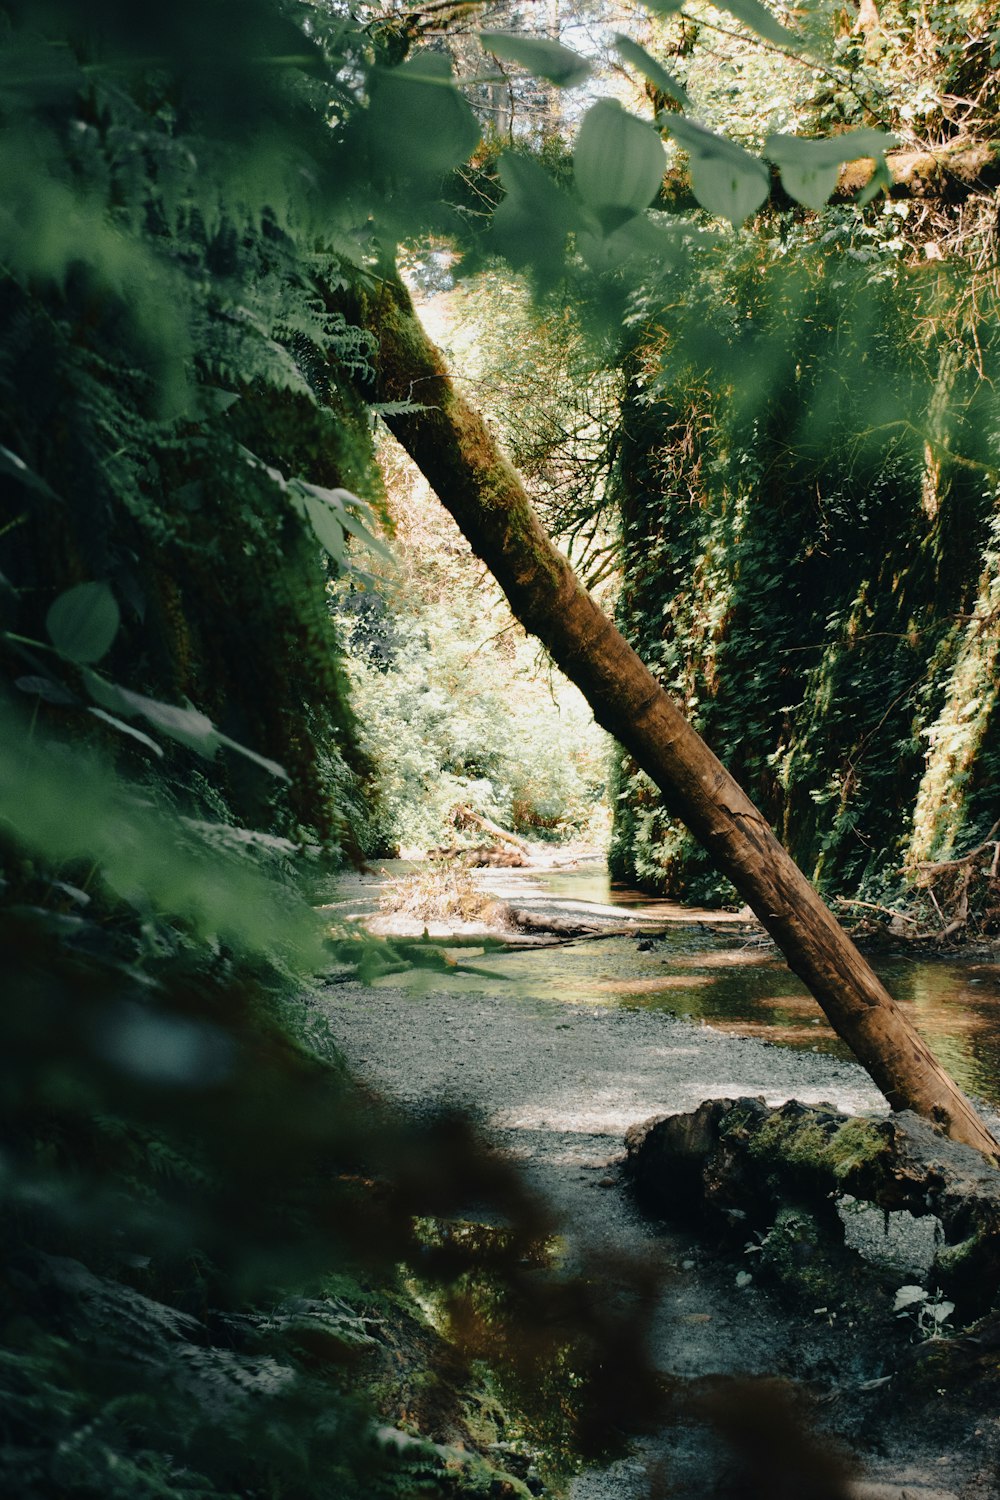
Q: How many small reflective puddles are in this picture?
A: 1